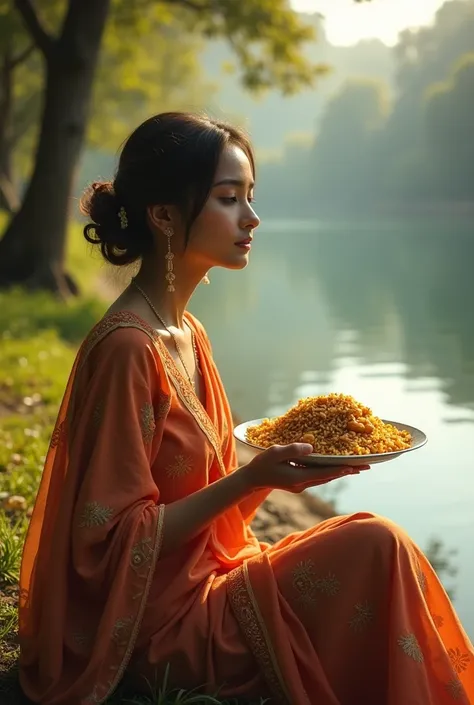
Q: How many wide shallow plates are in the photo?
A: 1